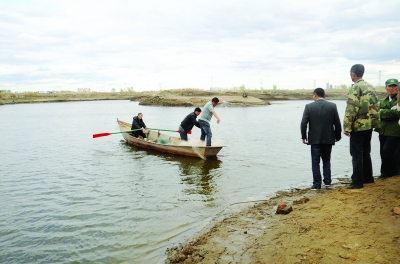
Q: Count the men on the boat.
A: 3